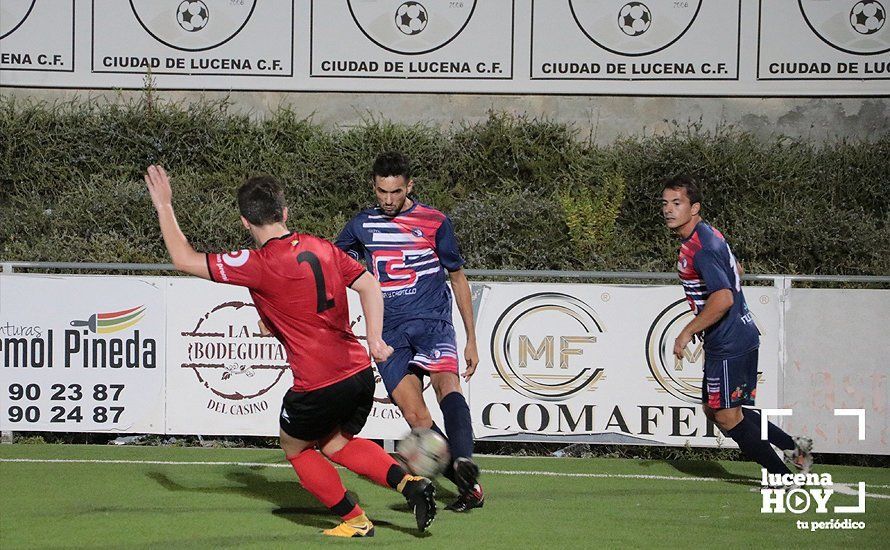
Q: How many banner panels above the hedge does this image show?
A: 5